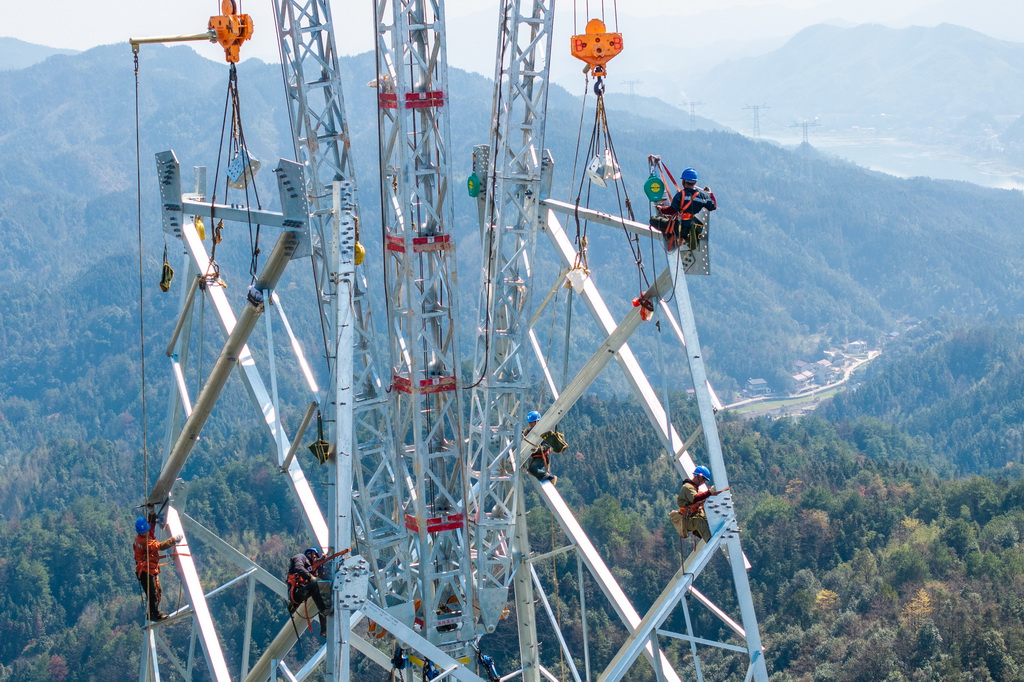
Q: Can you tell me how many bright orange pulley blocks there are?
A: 2